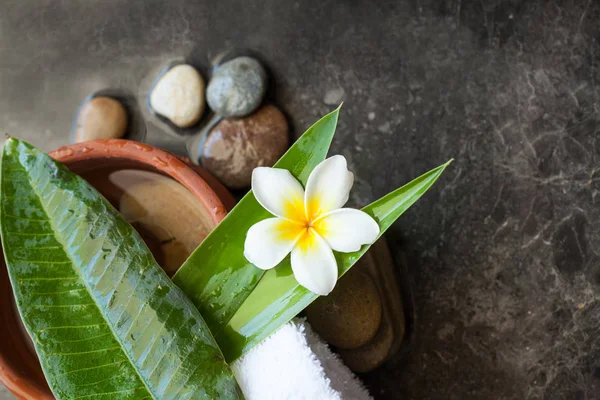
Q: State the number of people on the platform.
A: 0